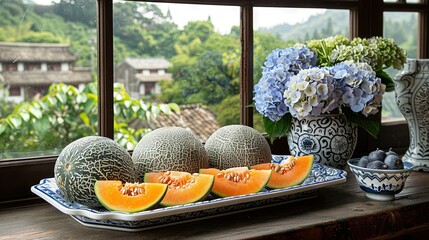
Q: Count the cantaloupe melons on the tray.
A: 3